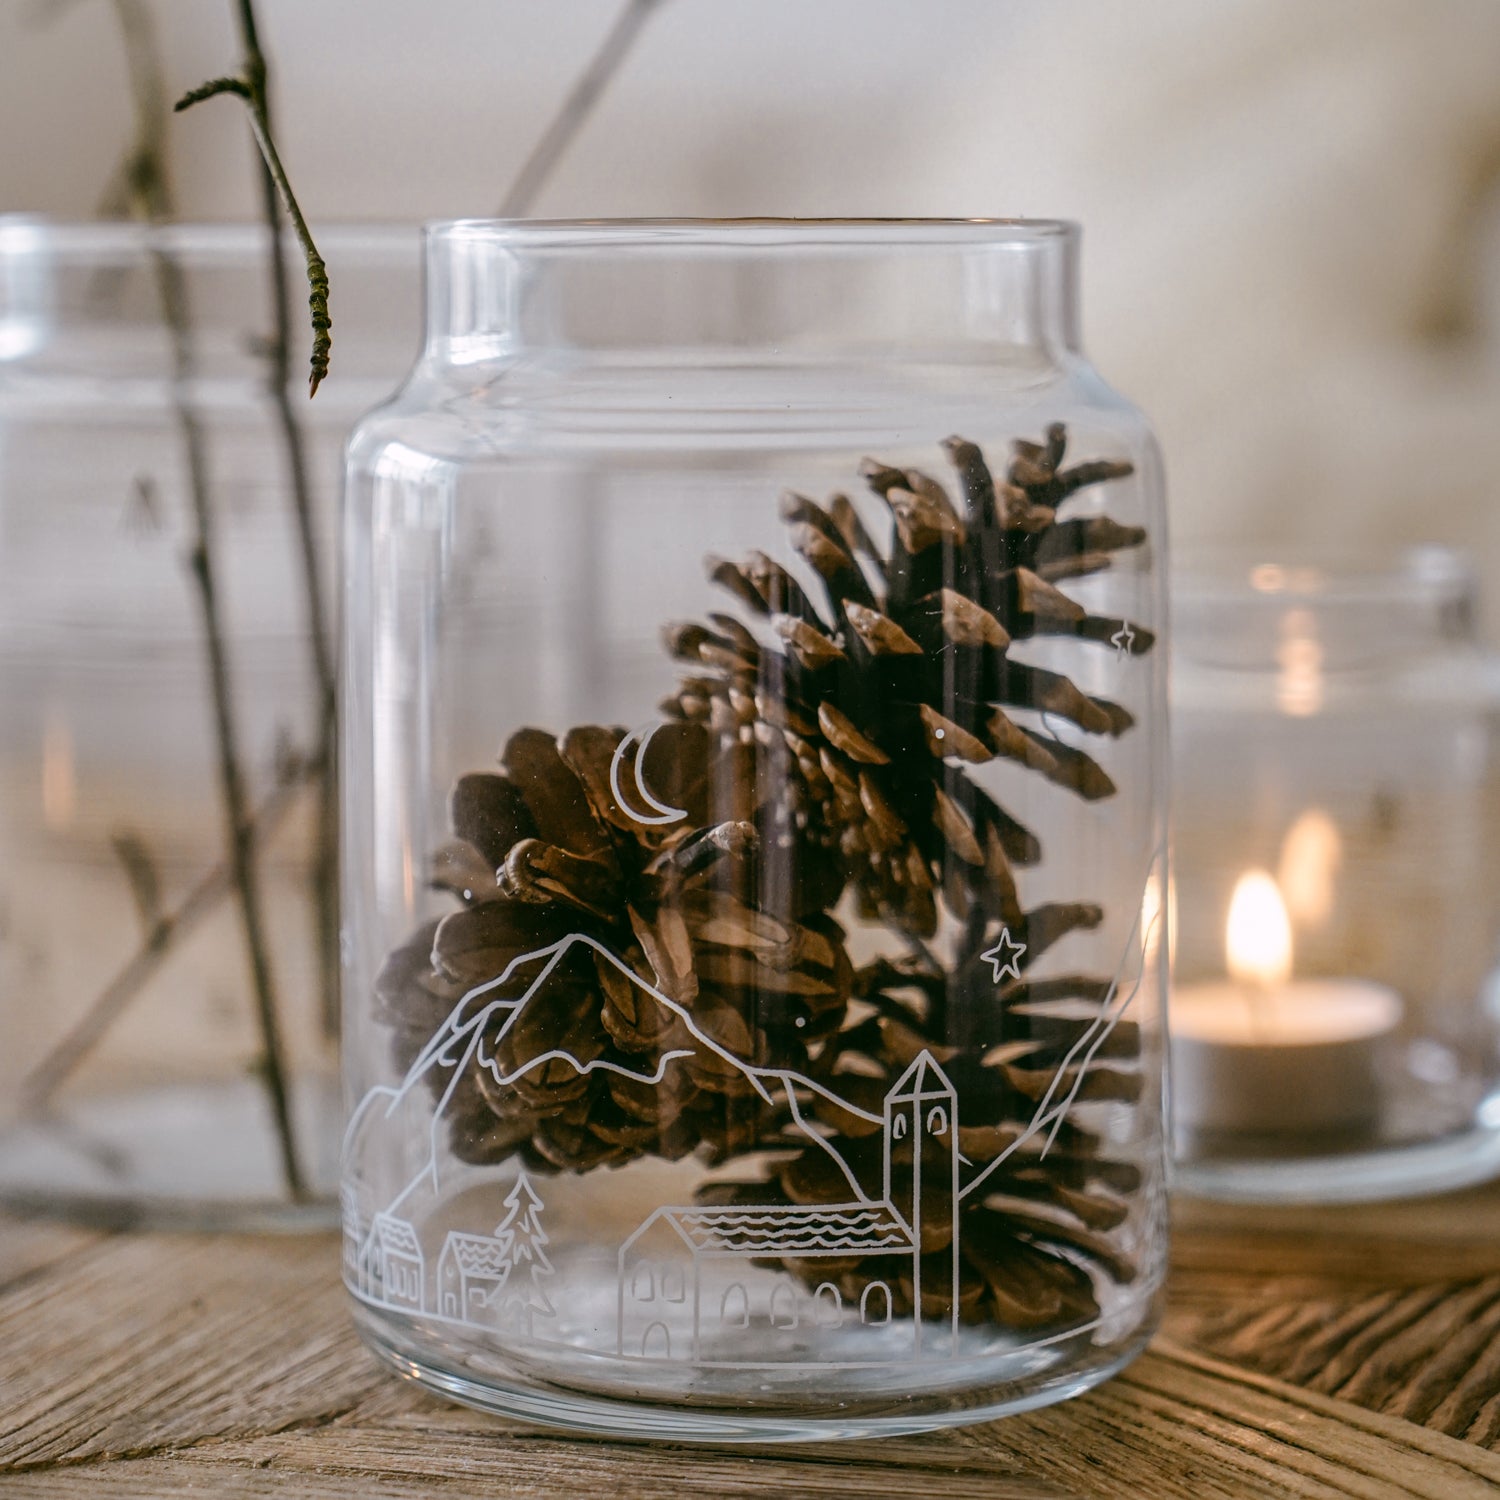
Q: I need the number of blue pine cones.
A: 0